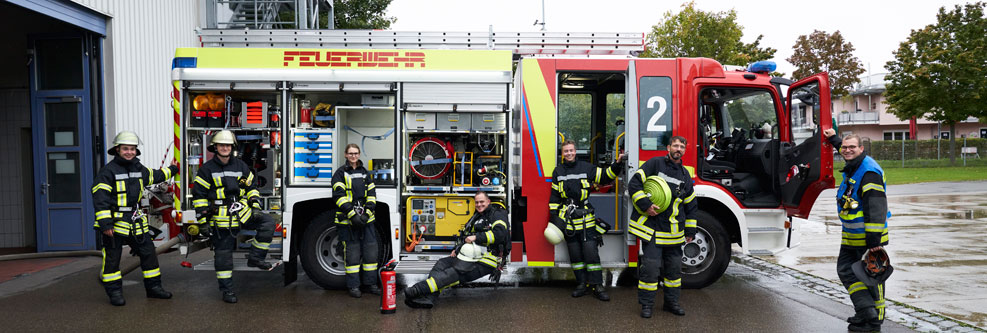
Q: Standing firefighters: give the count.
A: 6